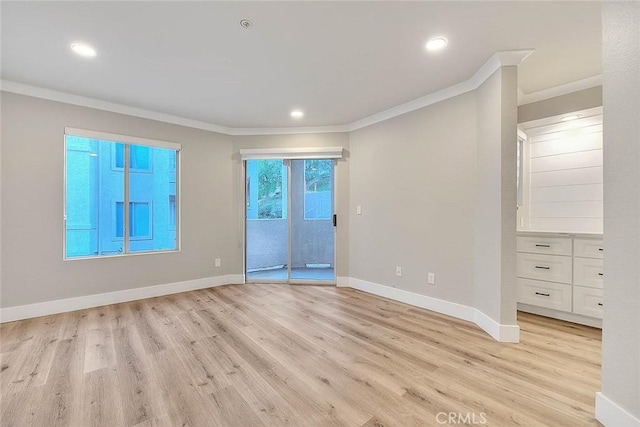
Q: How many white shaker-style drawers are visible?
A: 6